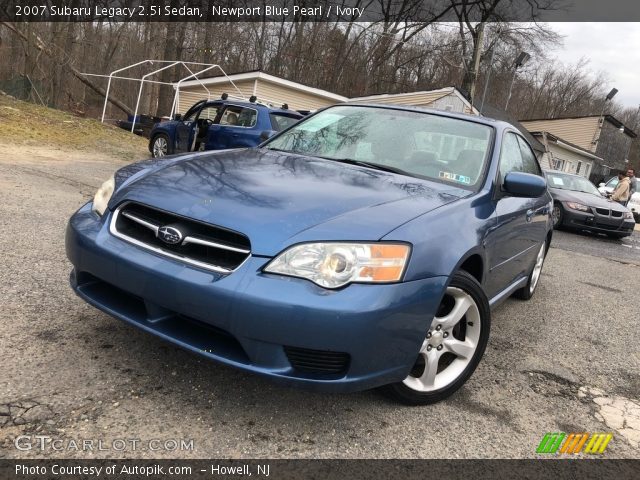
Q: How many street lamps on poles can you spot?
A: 2